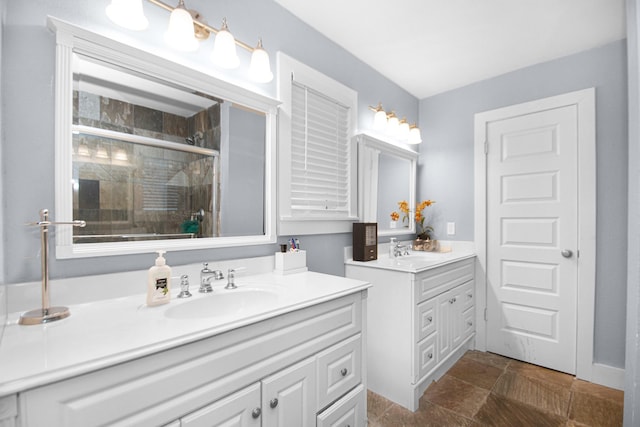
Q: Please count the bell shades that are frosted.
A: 8